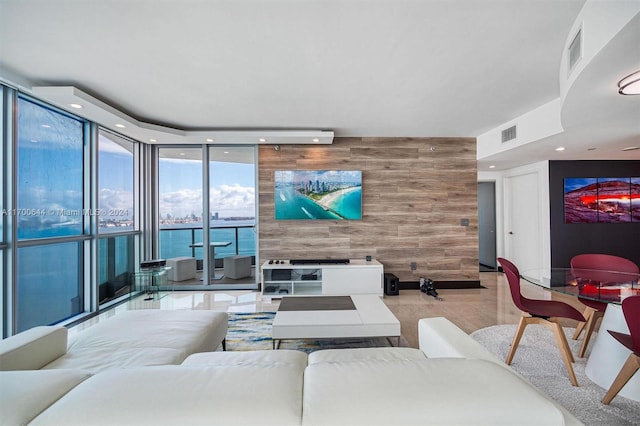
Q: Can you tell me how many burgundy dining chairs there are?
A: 3